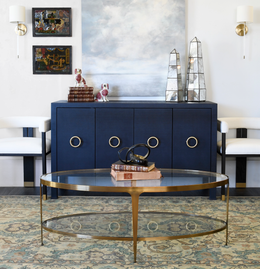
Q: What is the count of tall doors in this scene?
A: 4